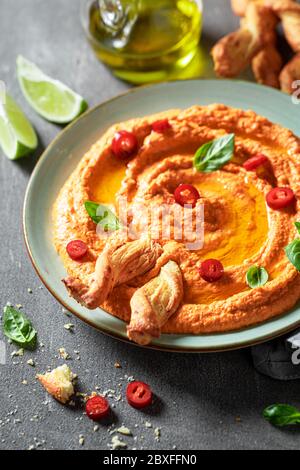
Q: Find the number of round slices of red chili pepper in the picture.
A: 9